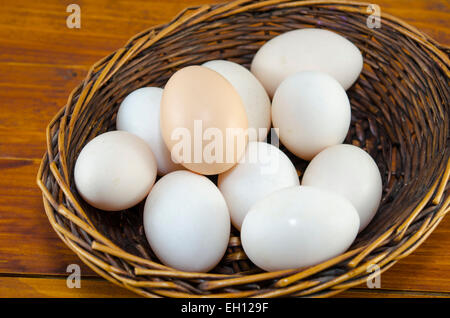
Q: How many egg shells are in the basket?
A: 10